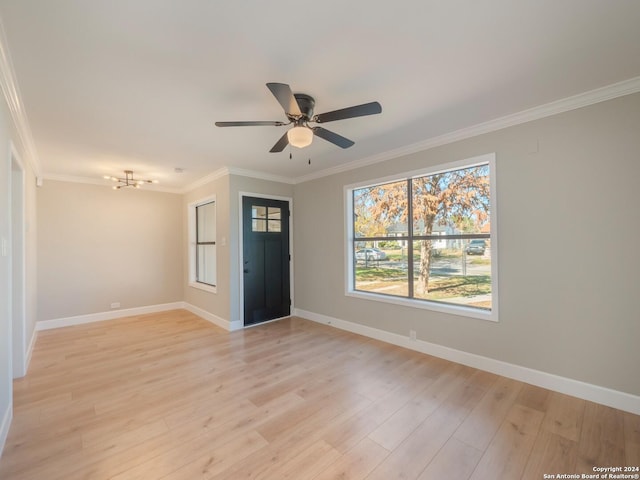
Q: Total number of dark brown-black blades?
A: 5